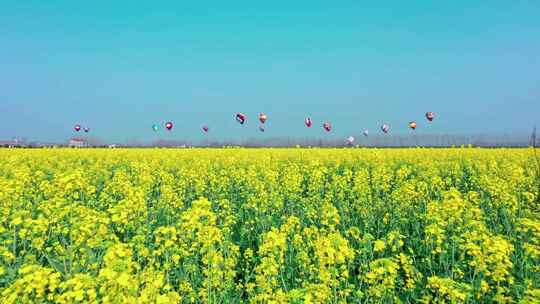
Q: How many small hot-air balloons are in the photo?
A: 15